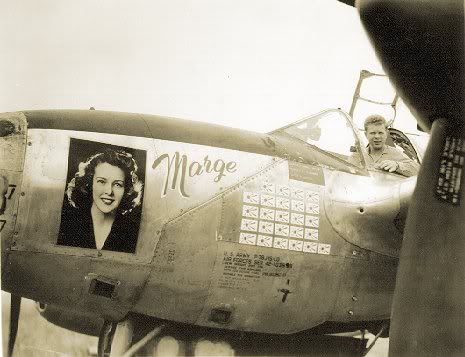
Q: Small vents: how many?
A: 2